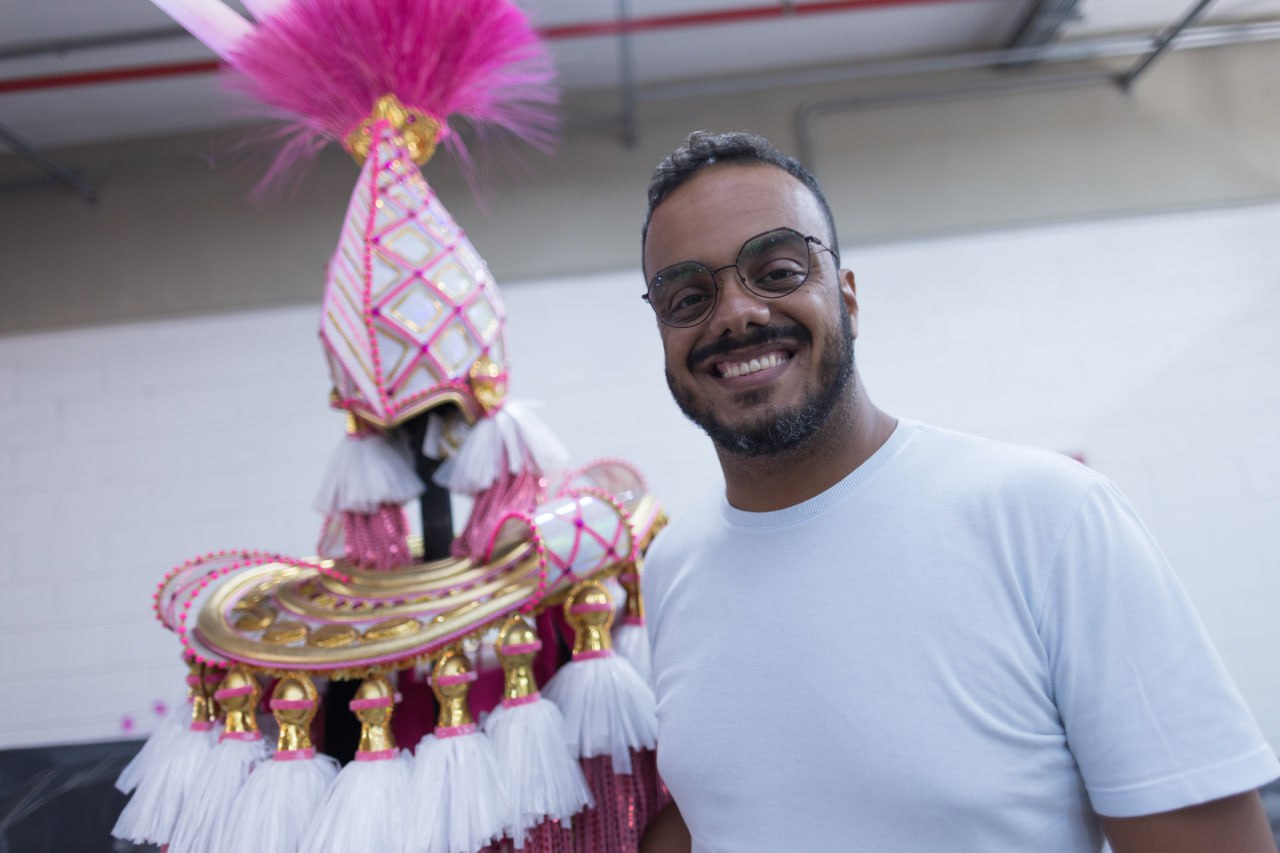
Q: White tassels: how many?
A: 11